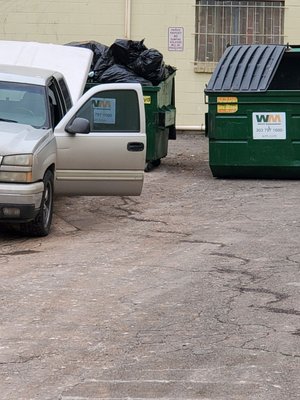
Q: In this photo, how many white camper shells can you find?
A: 1